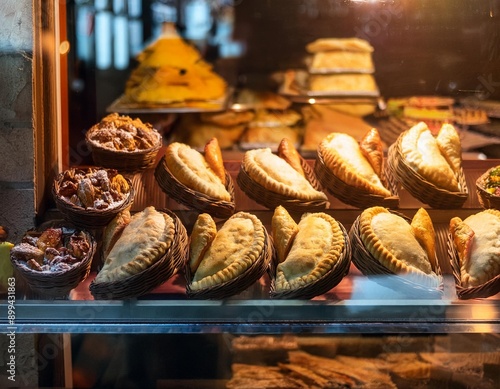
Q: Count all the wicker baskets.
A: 13